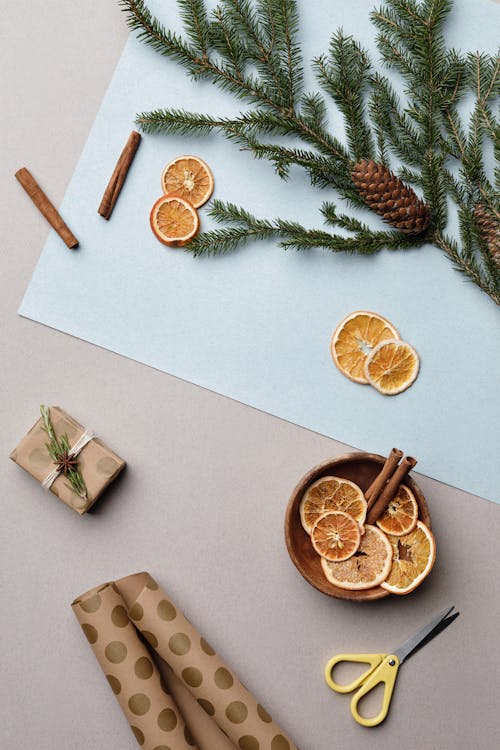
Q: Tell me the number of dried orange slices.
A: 9